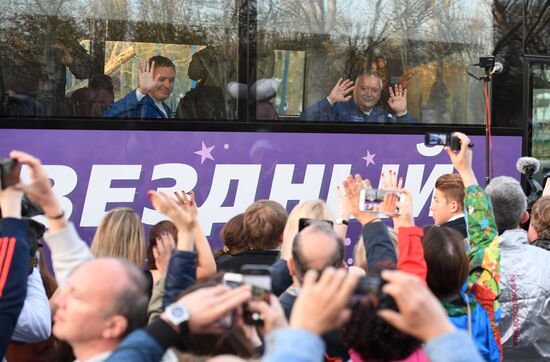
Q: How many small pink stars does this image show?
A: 2